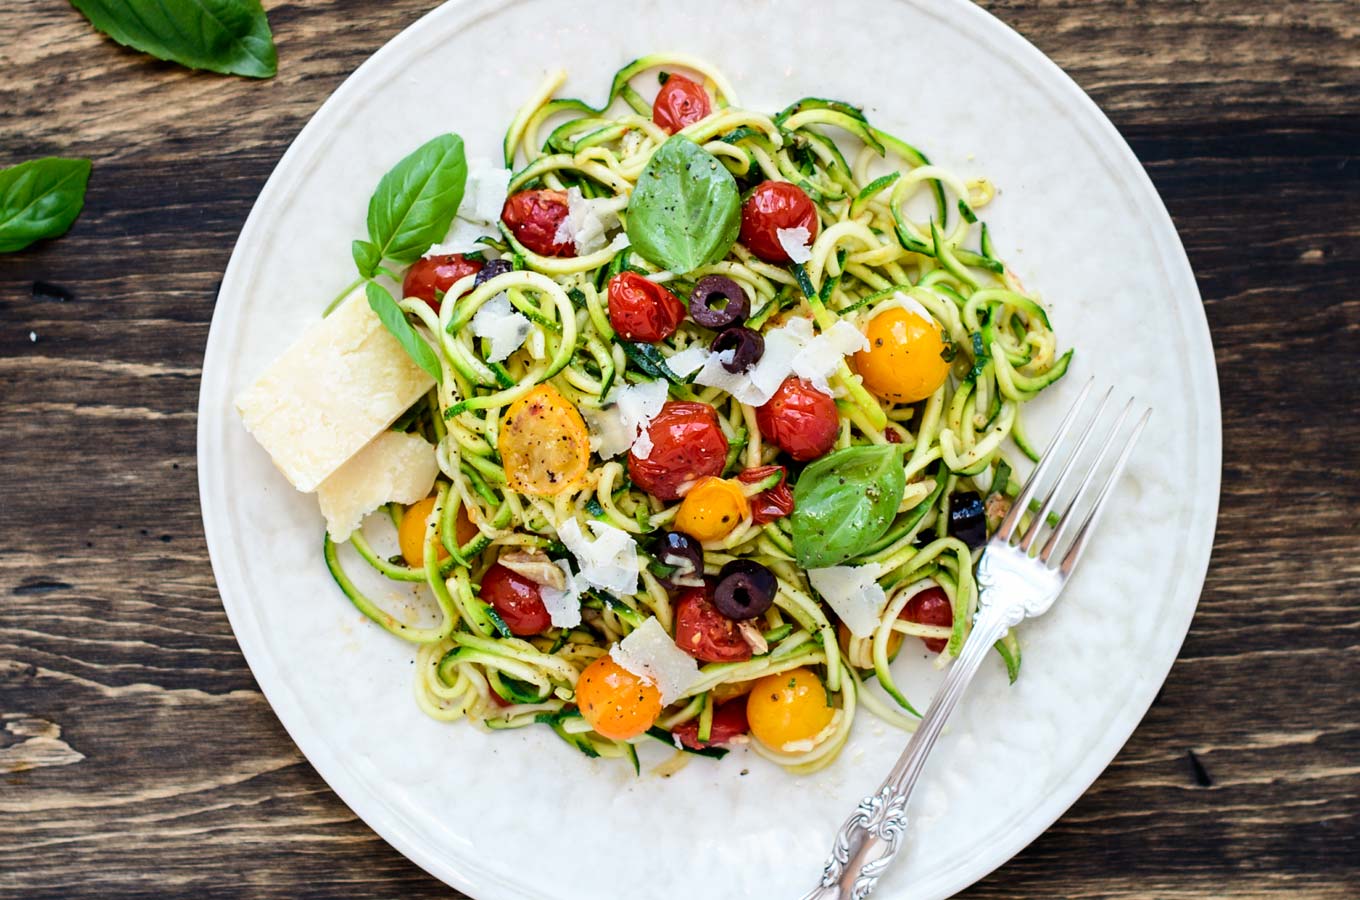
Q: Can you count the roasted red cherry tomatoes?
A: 12